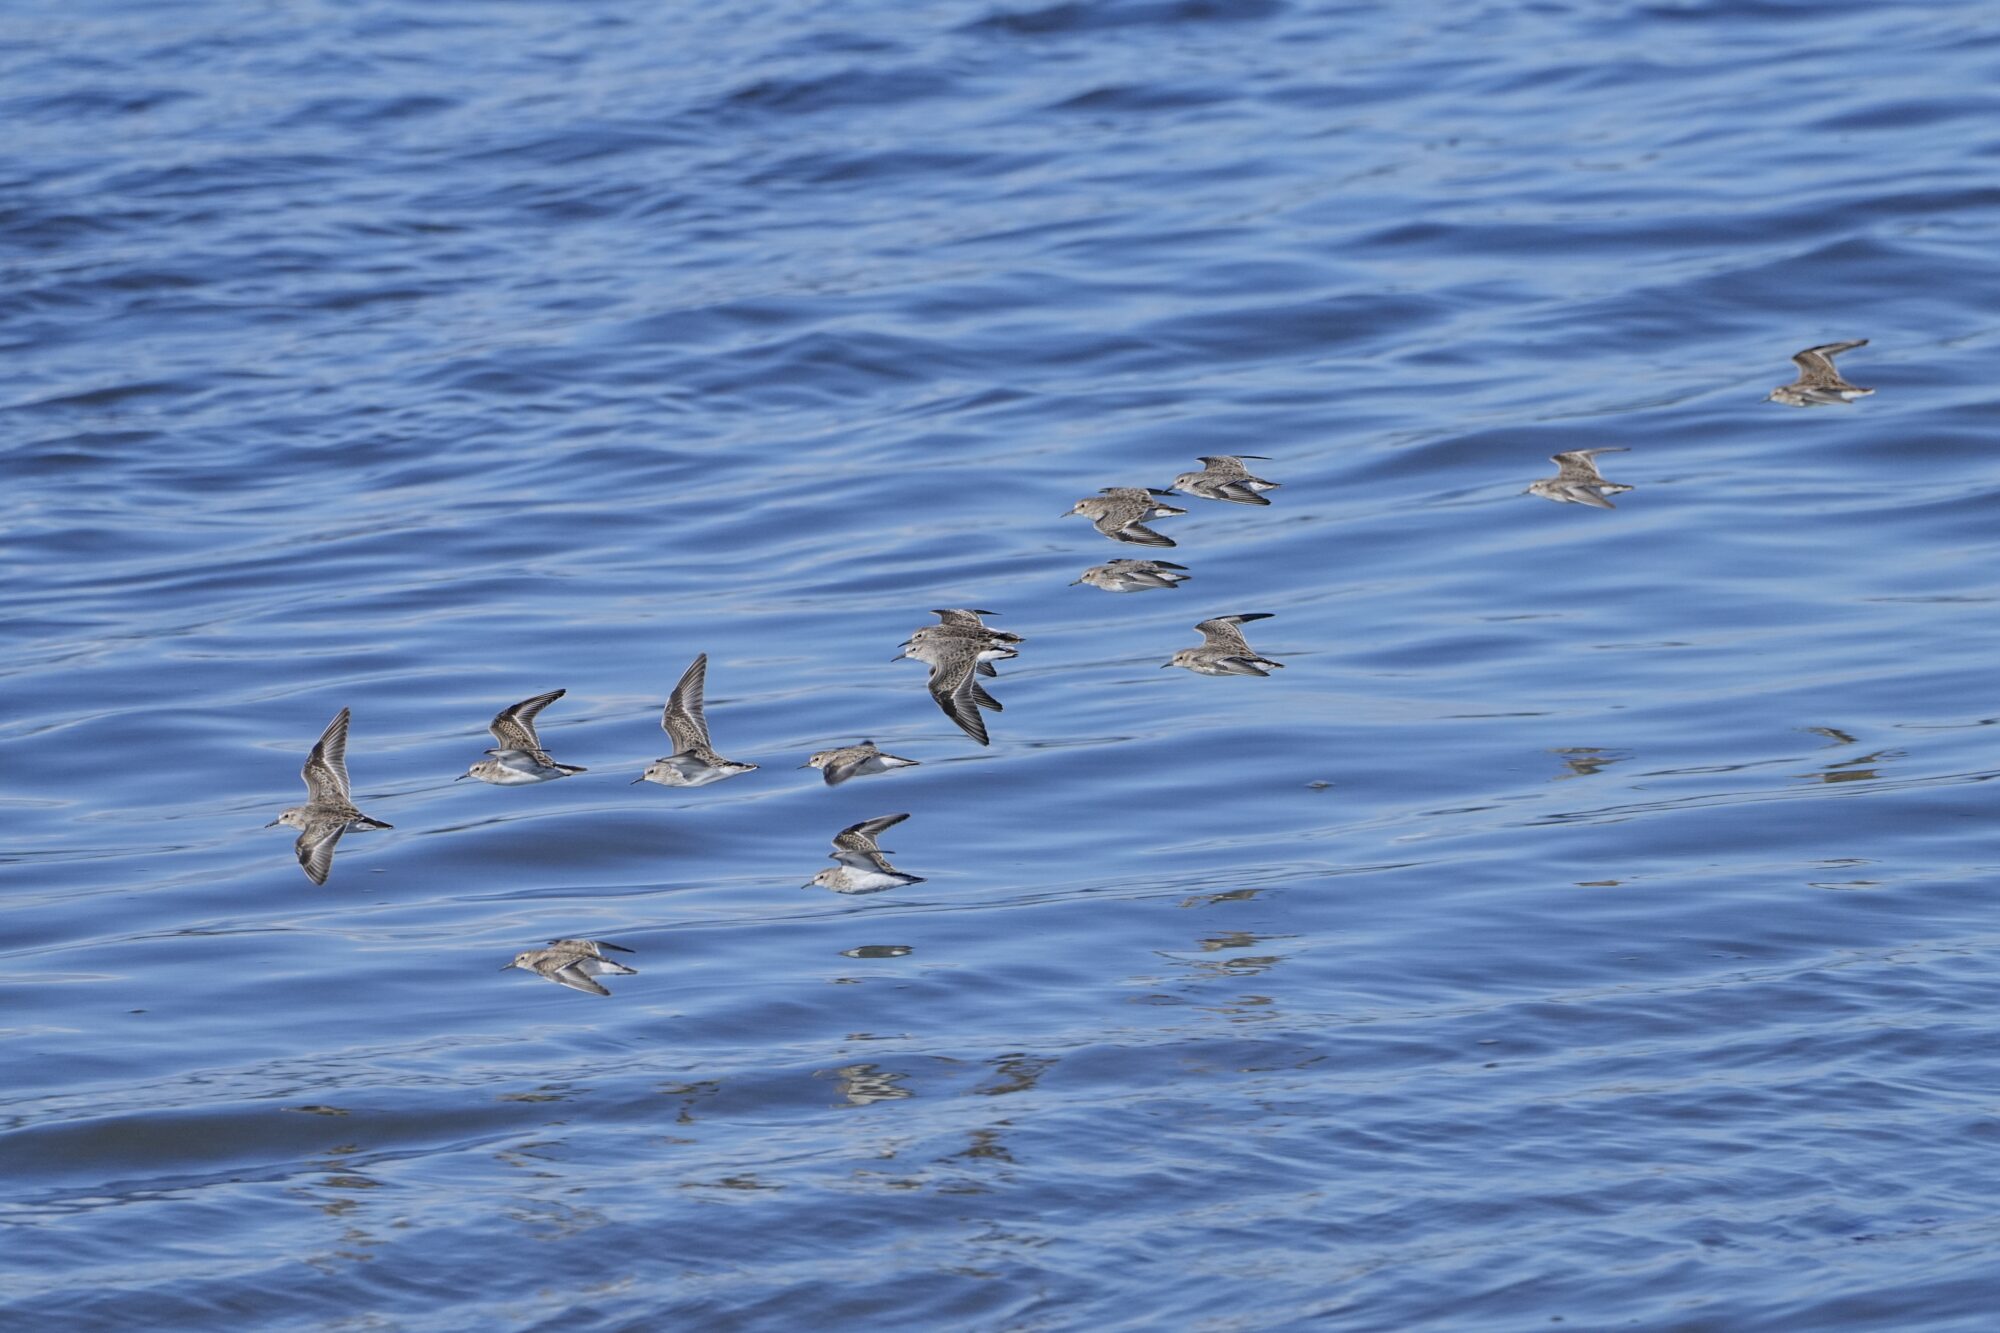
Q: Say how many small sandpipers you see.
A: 14